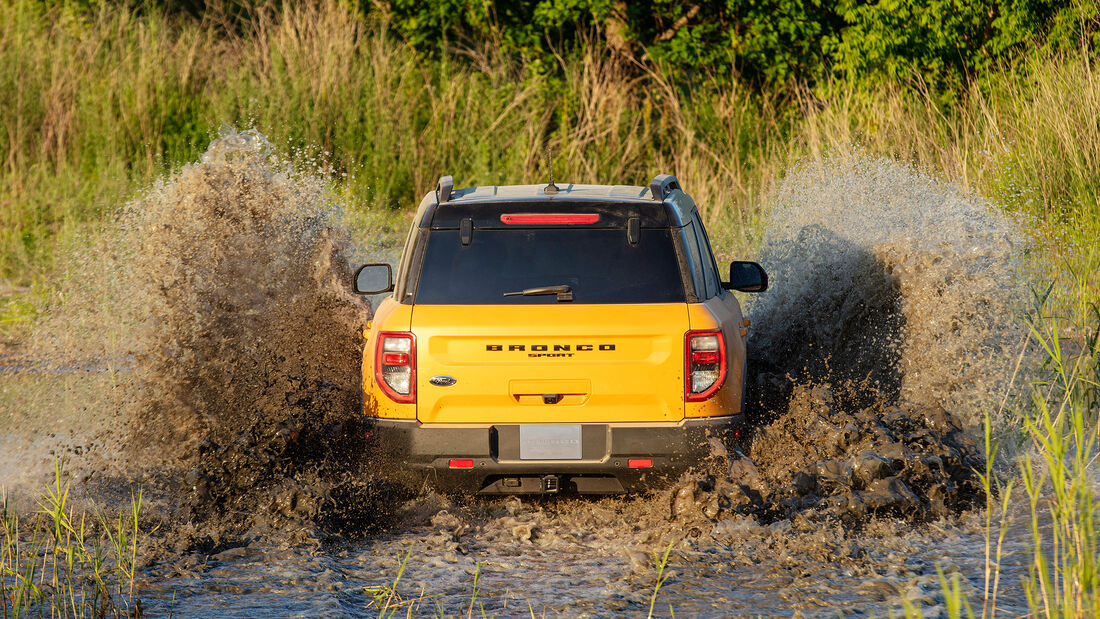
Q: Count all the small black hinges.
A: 2